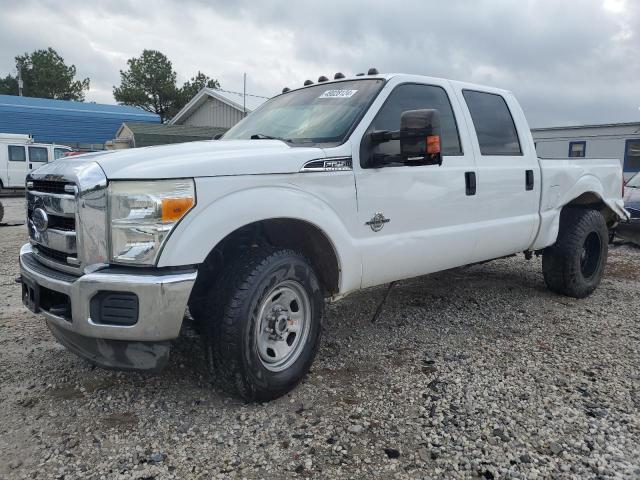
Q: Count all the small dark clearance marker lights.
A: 5